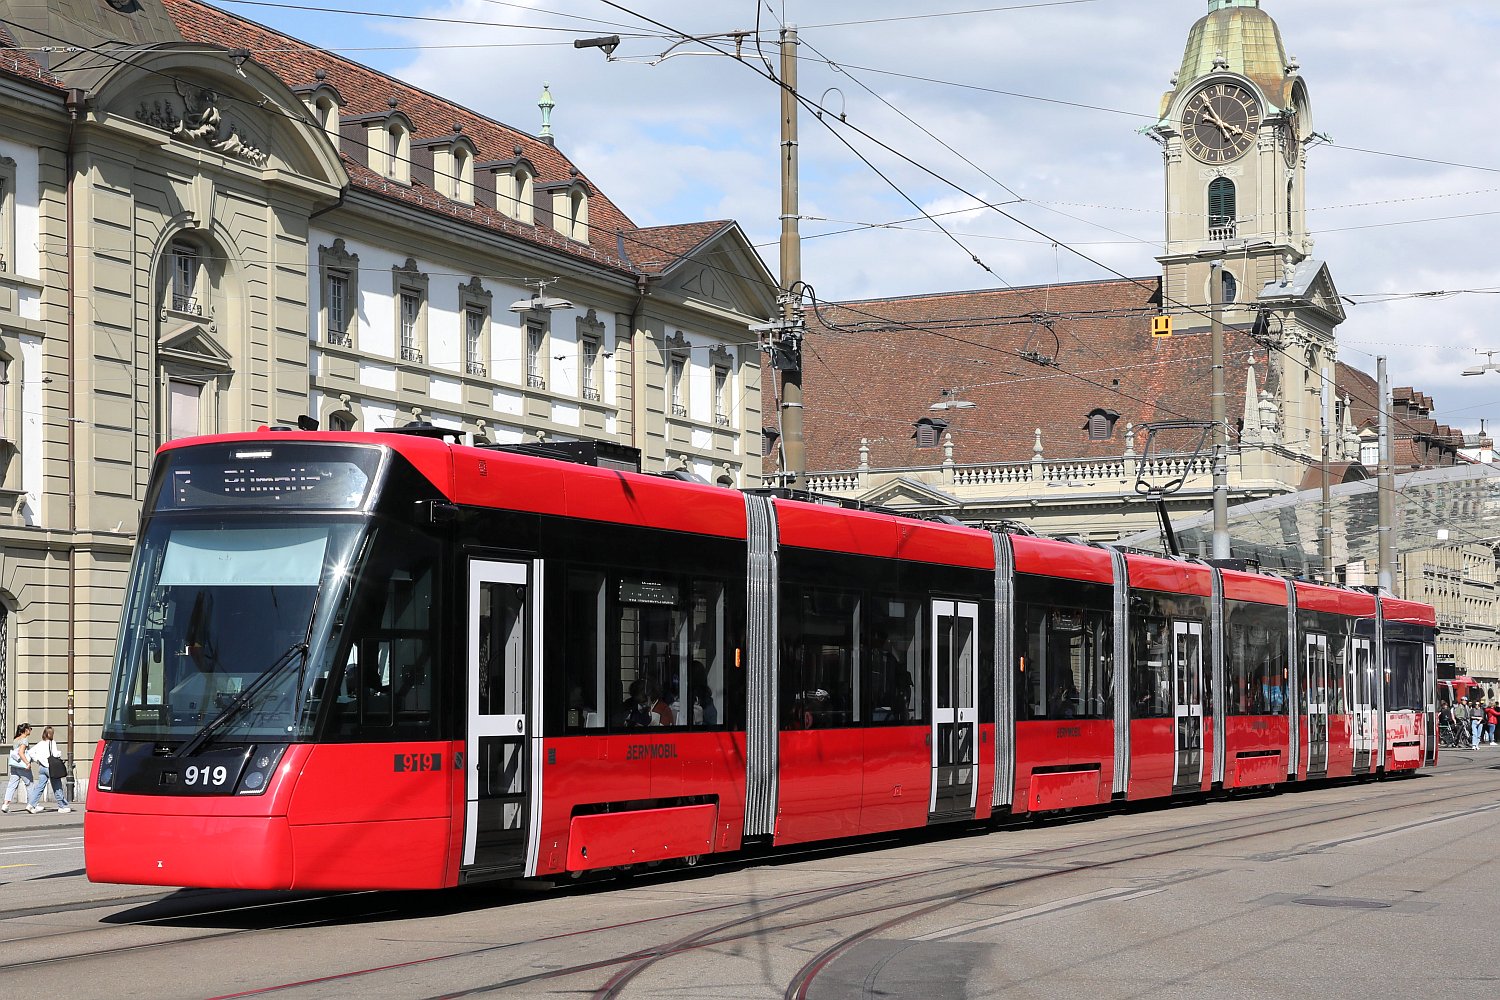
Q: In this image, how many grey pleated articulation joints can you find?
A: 6